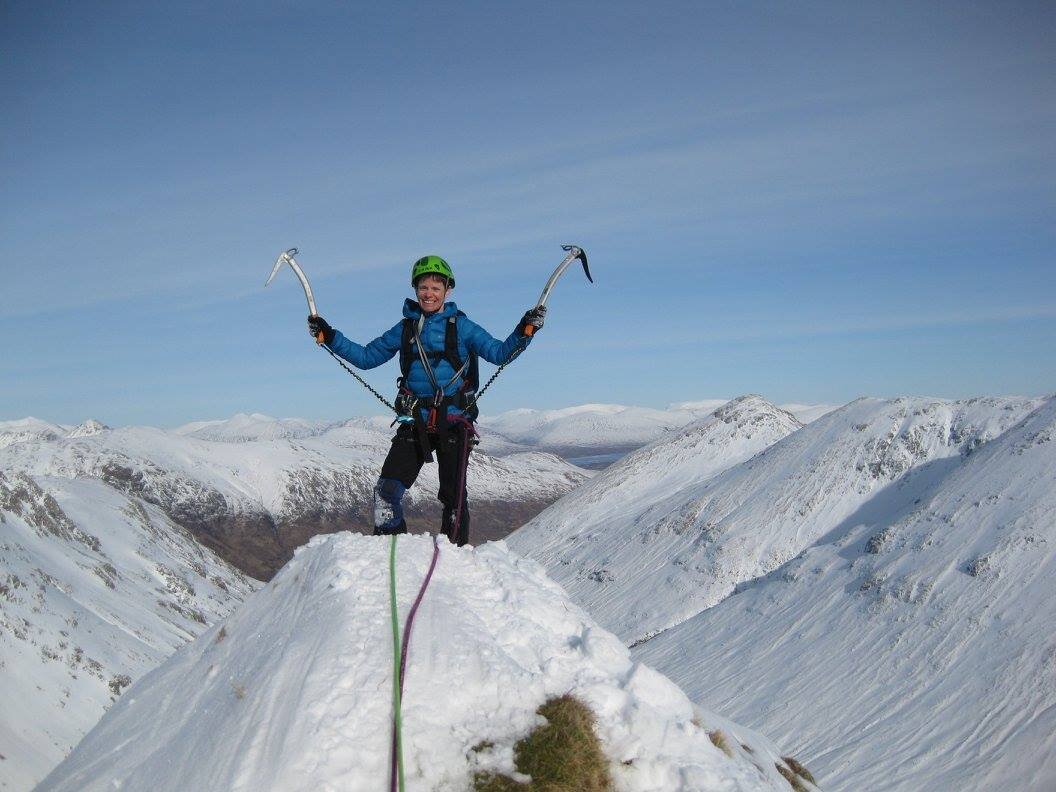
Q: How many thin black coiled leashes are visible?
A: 2